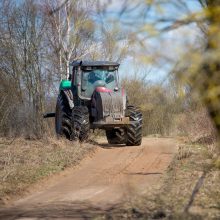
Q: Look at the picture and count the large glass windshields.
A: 1